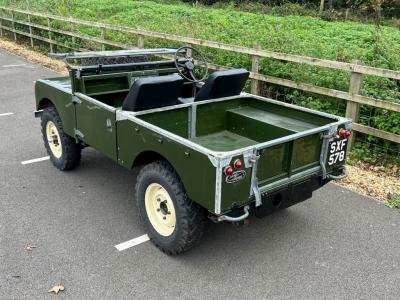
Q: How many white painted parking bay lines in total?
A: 4